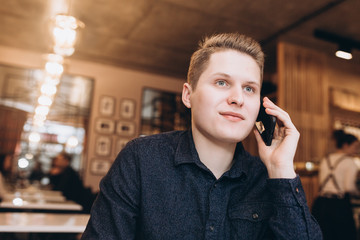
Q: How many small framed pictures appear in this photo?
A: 7